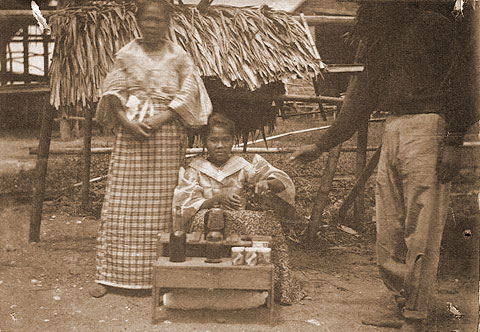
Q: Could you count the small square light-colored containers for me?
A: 3